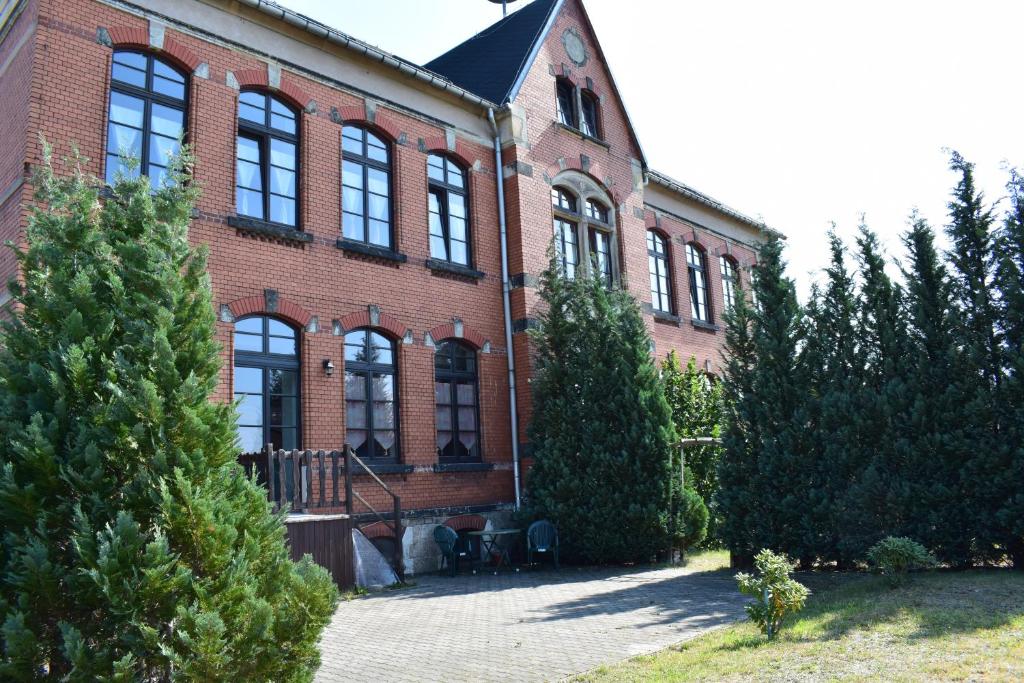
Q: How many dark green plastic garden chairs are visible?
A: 2